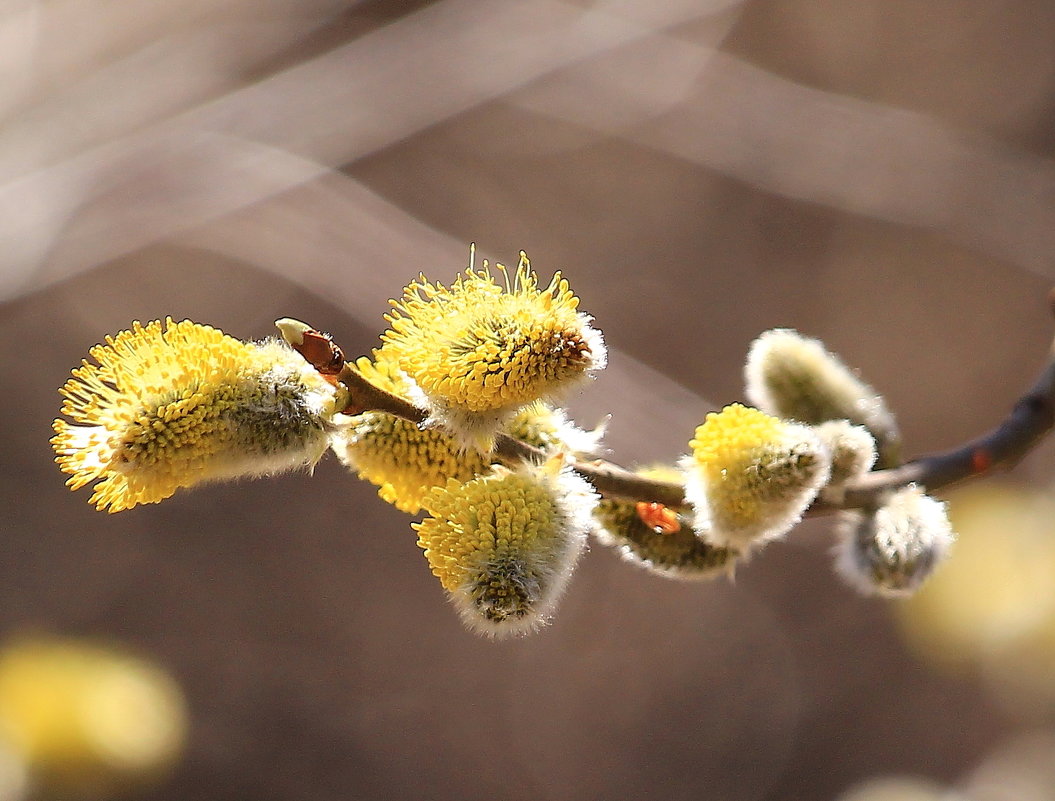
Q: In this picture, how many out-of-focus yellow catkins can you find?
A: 2